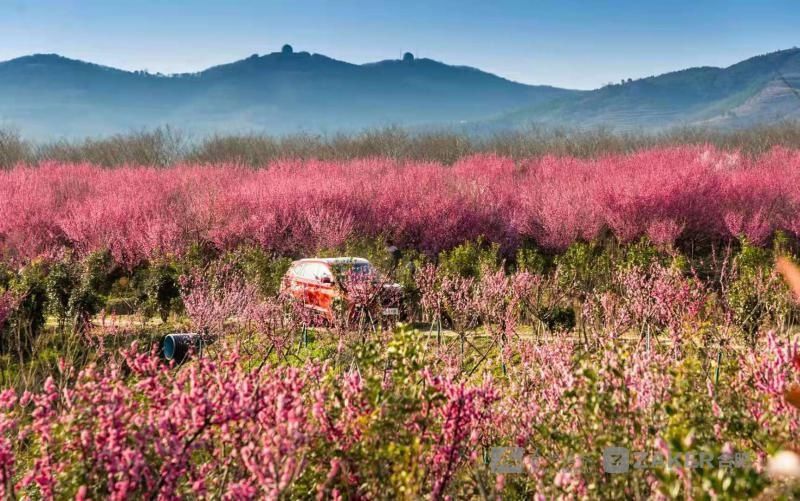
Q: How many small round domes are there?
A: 2